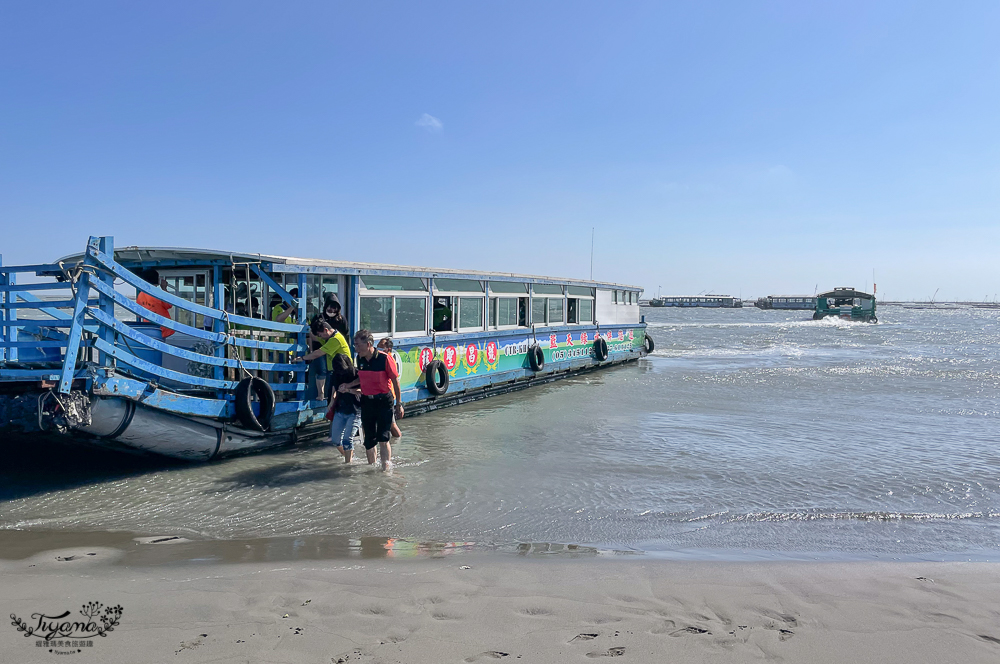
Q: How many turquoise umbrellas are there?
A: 0